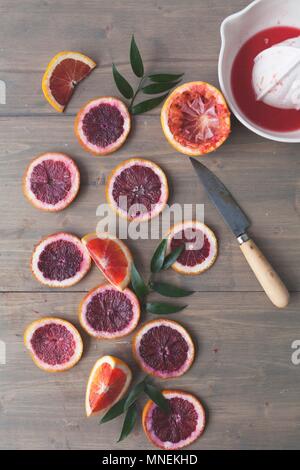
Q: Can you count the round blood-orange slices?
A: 9